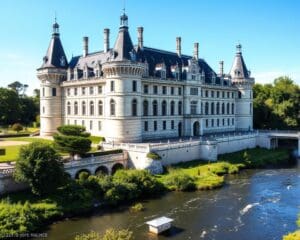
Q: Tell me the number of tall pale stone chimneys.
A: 6